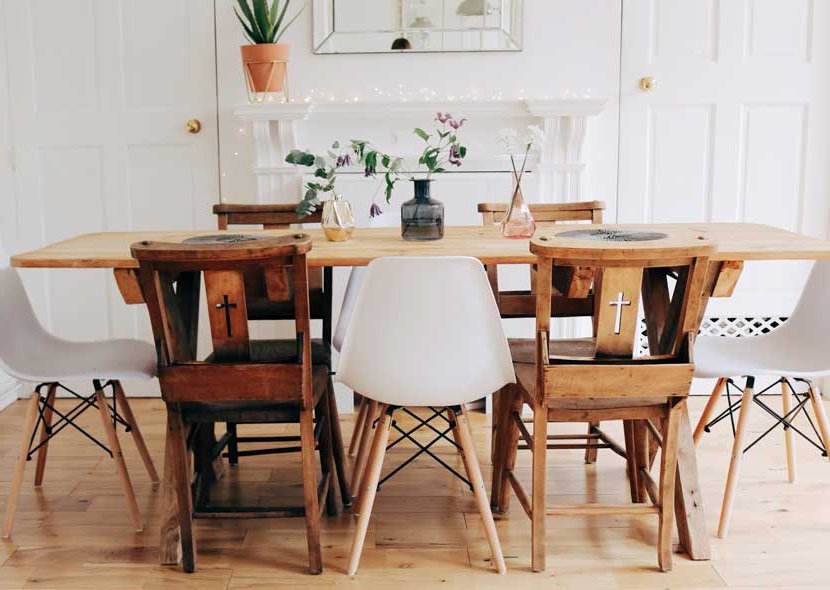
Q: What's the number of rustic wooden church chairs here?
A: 4